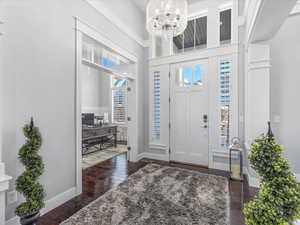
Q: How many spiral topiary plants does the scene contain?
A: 2